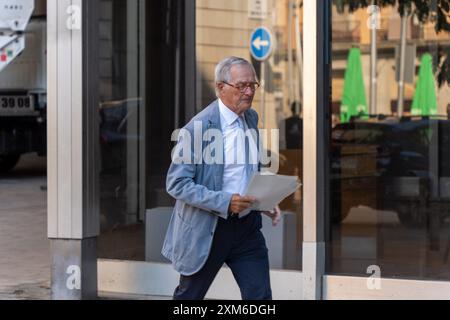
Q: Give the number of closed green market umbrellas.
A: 2